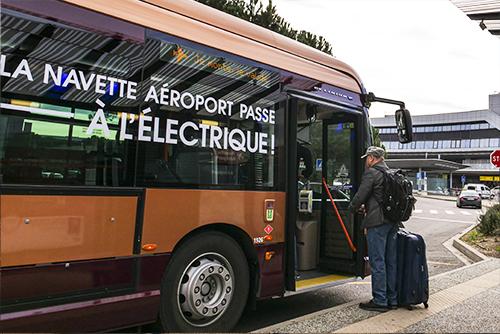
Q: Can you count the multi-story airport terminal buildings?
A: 1